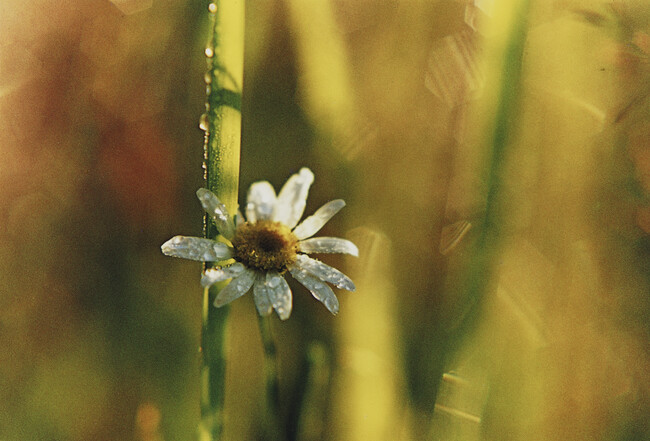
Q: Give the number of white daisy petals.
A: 12